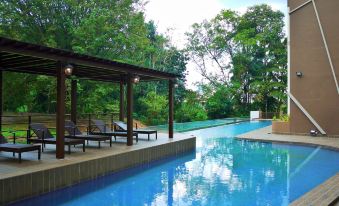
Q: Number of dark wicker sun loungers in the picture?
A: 5